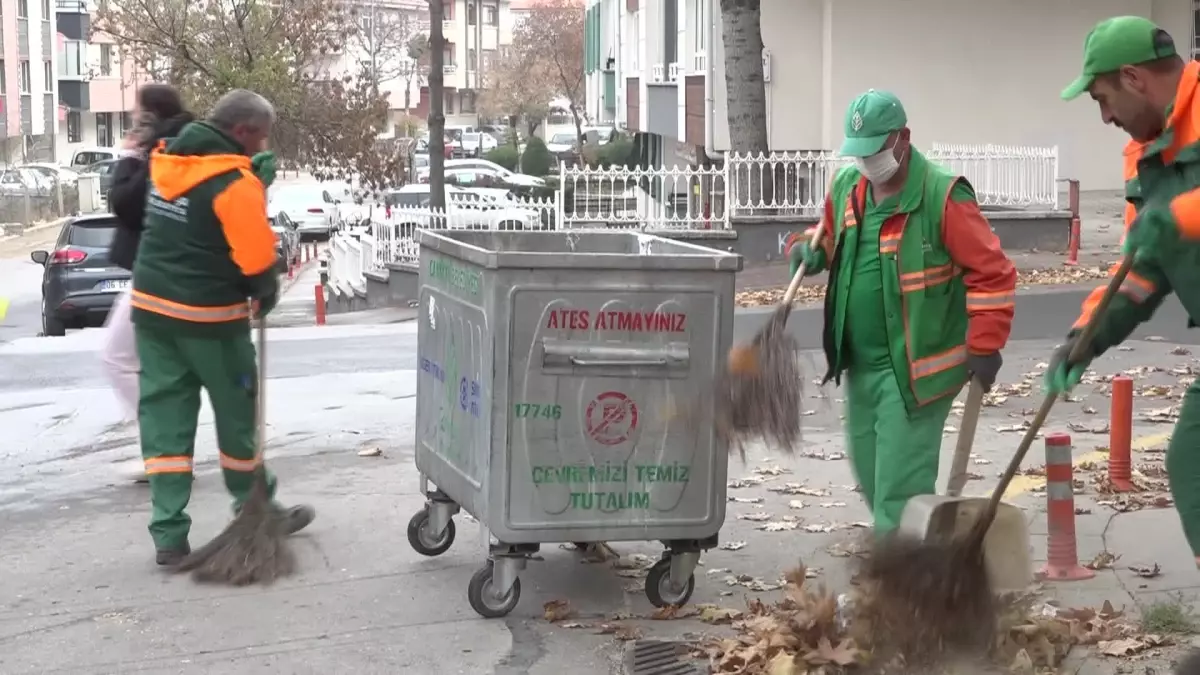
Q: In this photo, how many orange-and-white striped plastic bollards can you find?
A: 1